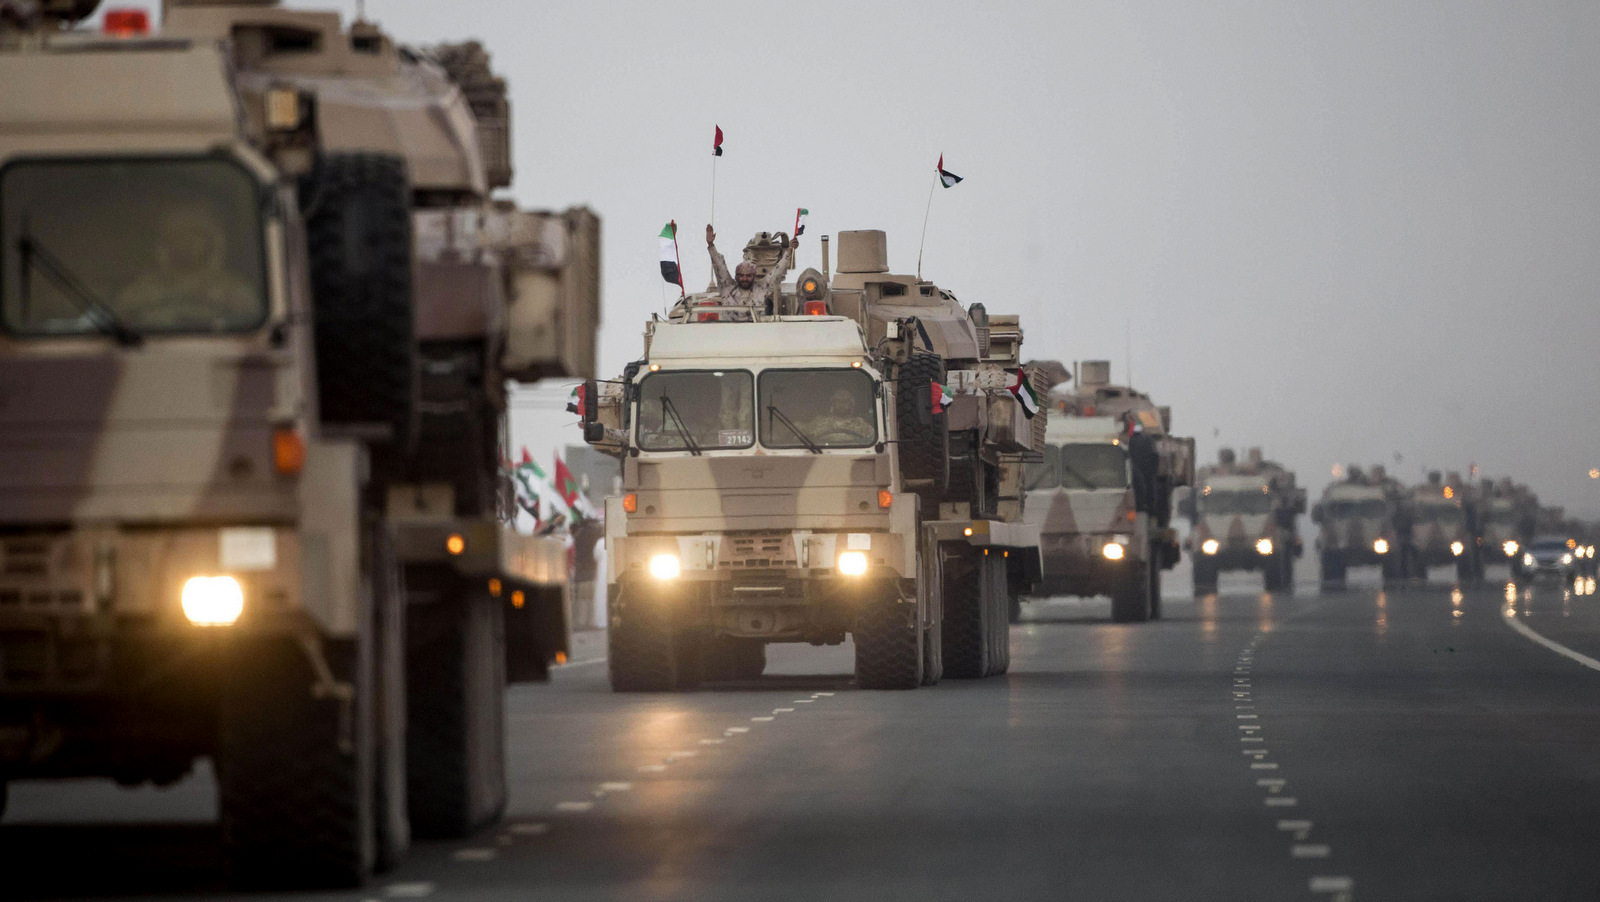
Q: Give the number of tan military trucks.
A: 7